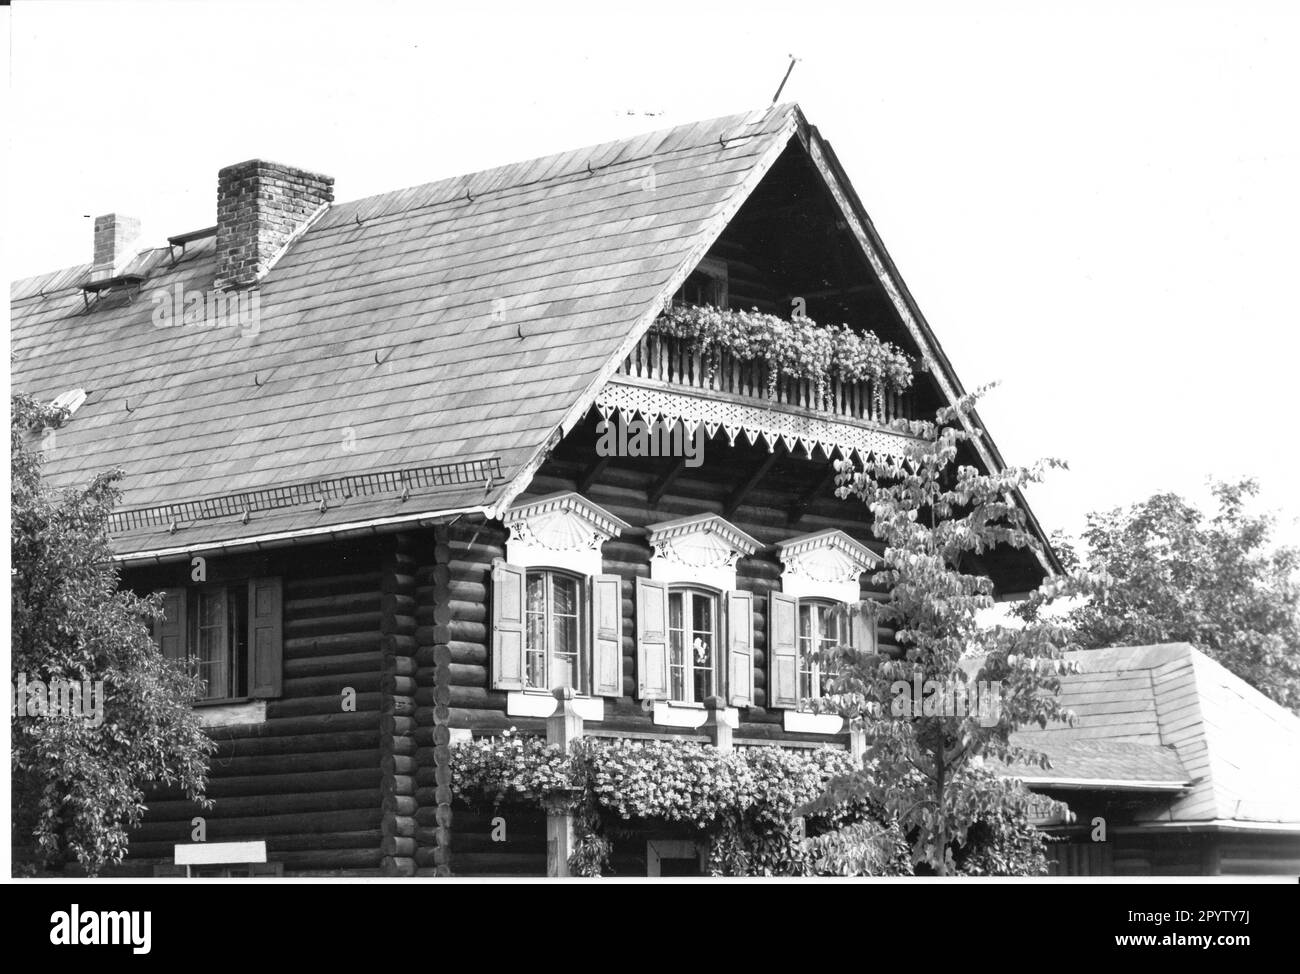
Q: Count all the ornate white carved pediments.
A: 3